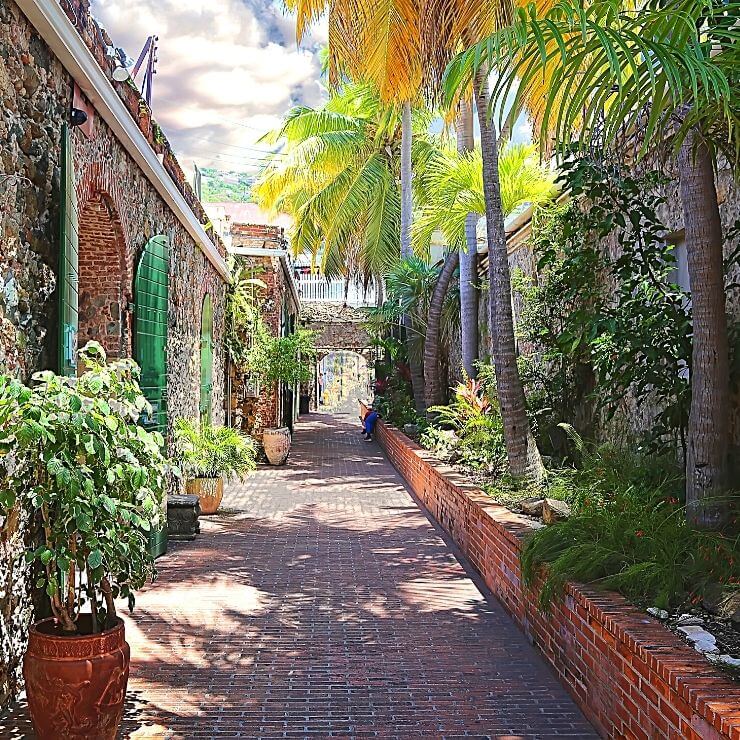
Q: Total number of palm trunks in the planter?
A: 5